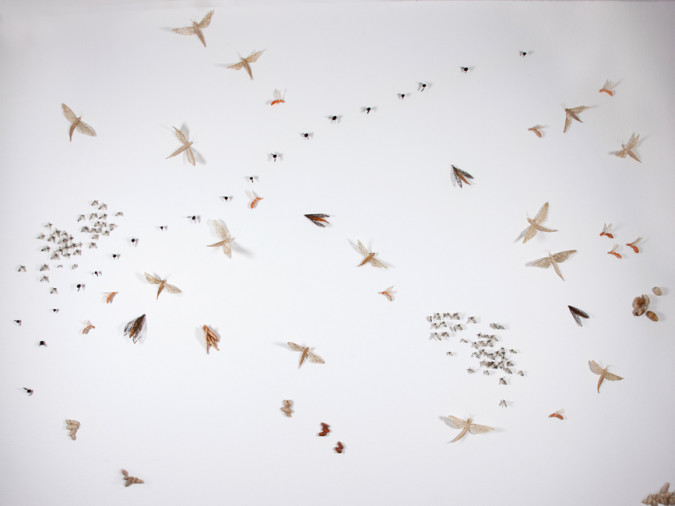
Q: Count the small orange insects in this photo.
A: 11